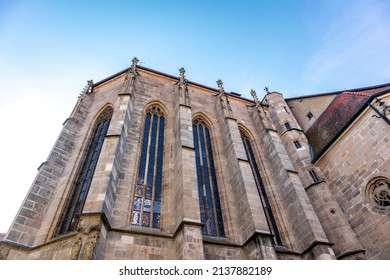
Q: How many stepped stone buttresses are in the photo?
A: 5